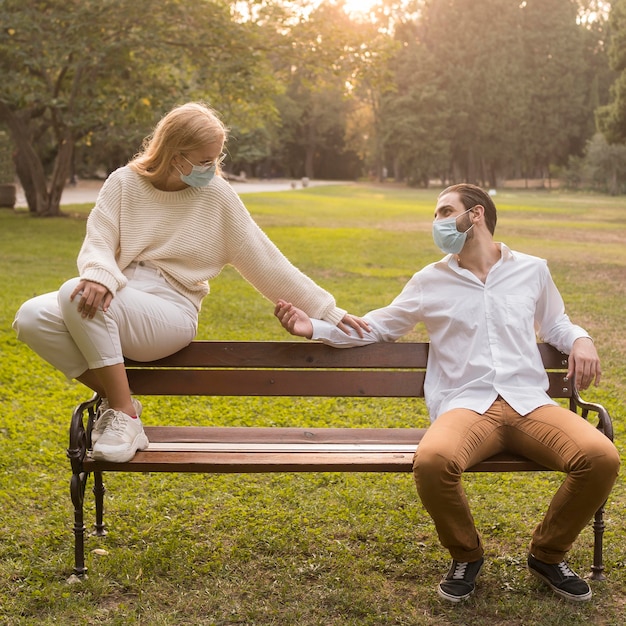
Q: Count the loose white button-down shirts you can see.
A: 1